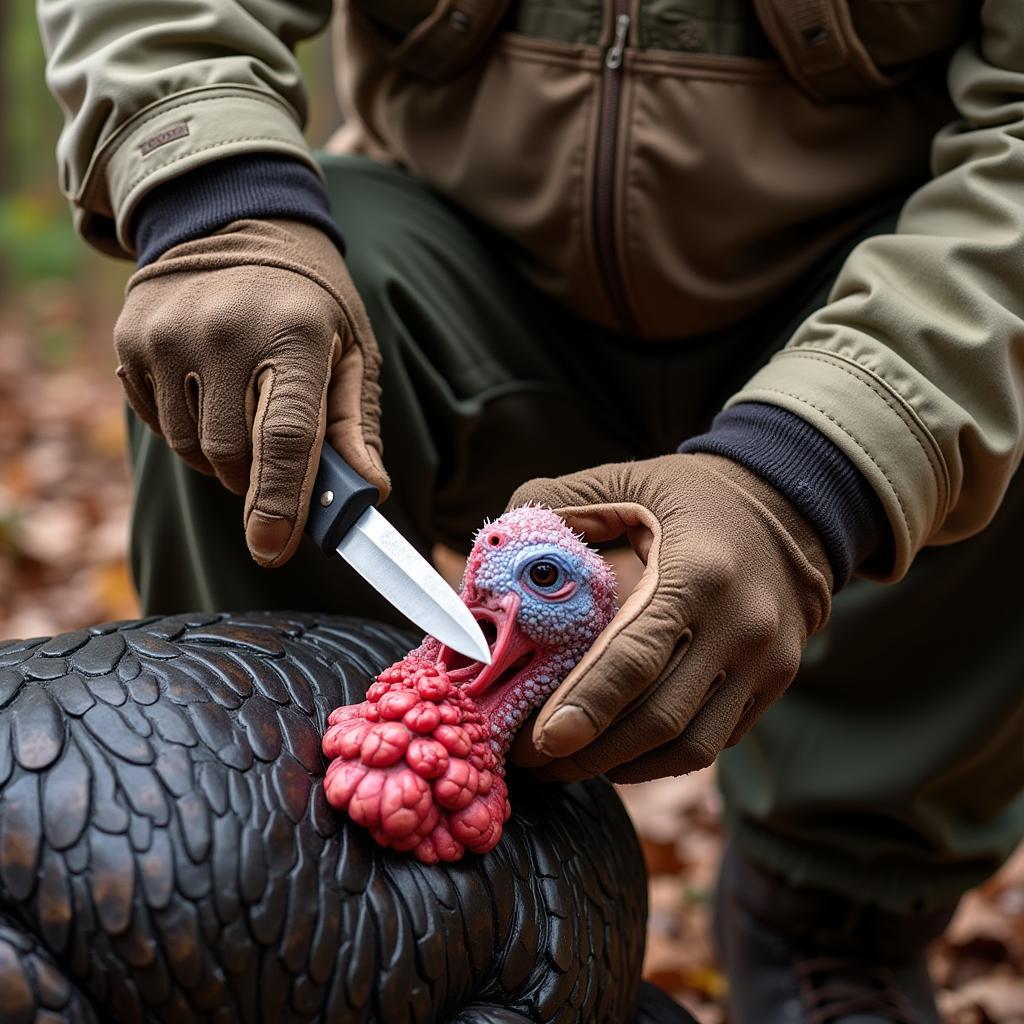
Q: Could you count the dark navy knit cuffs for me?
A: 2